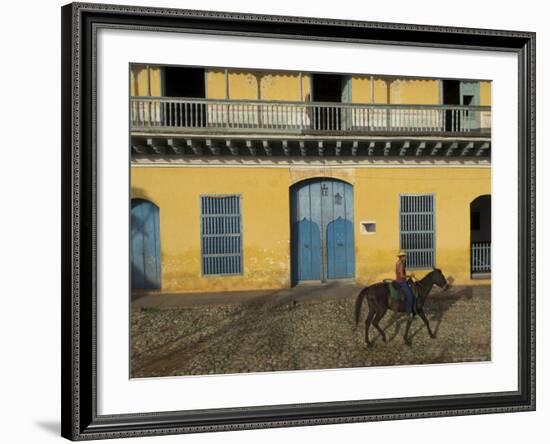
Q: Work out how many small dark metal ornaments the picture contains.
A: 2